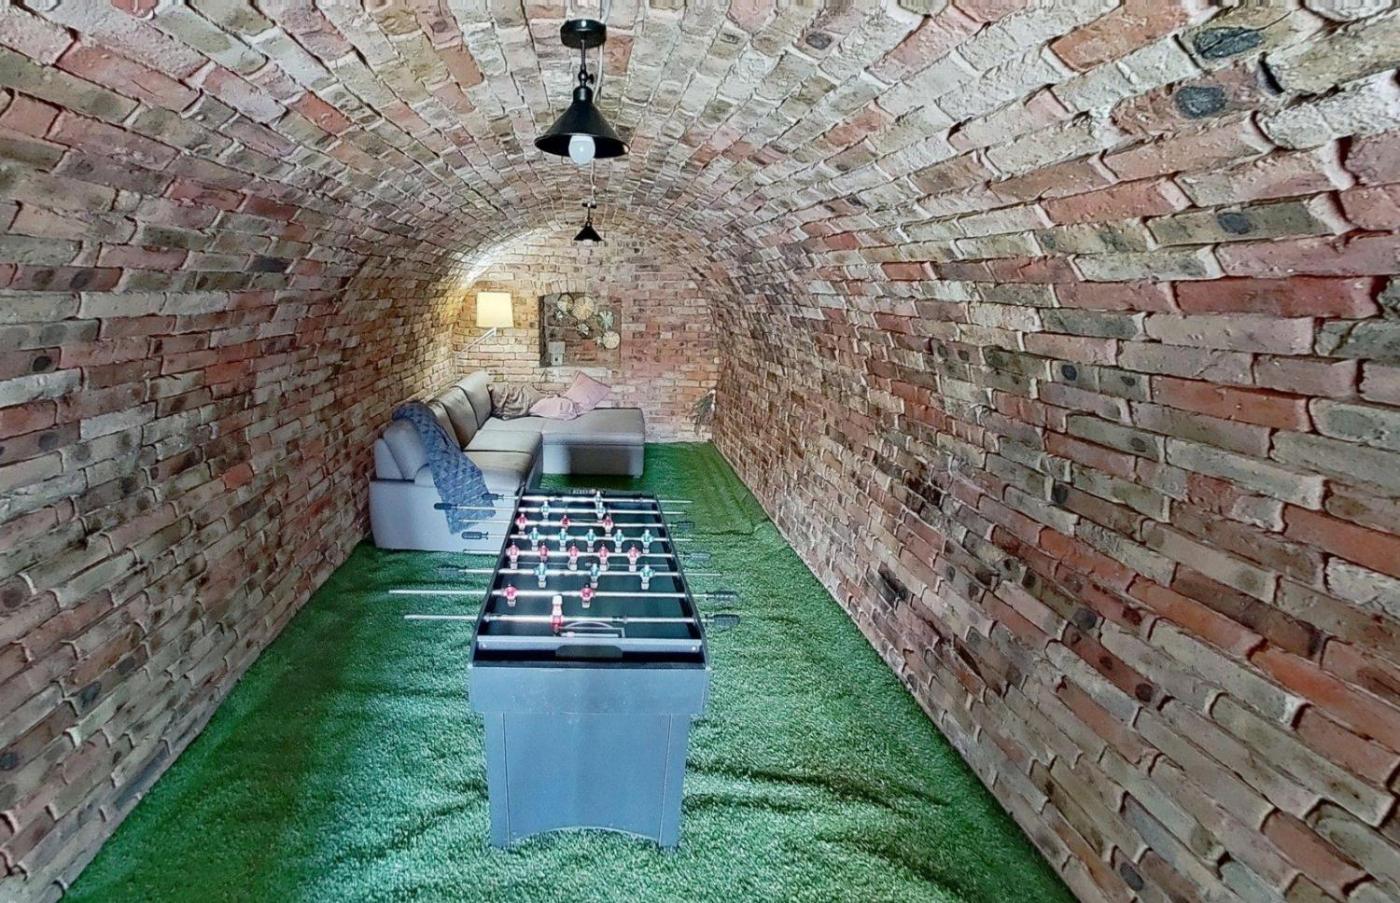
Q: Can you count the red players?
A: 11